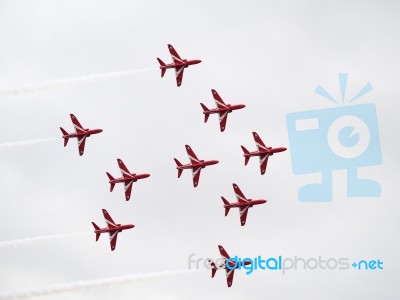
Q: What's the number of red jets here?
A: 9